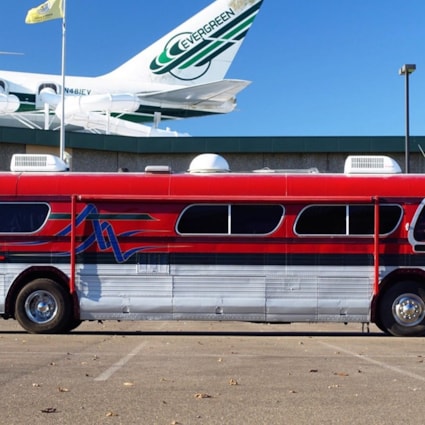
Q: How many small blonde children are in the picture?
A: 0